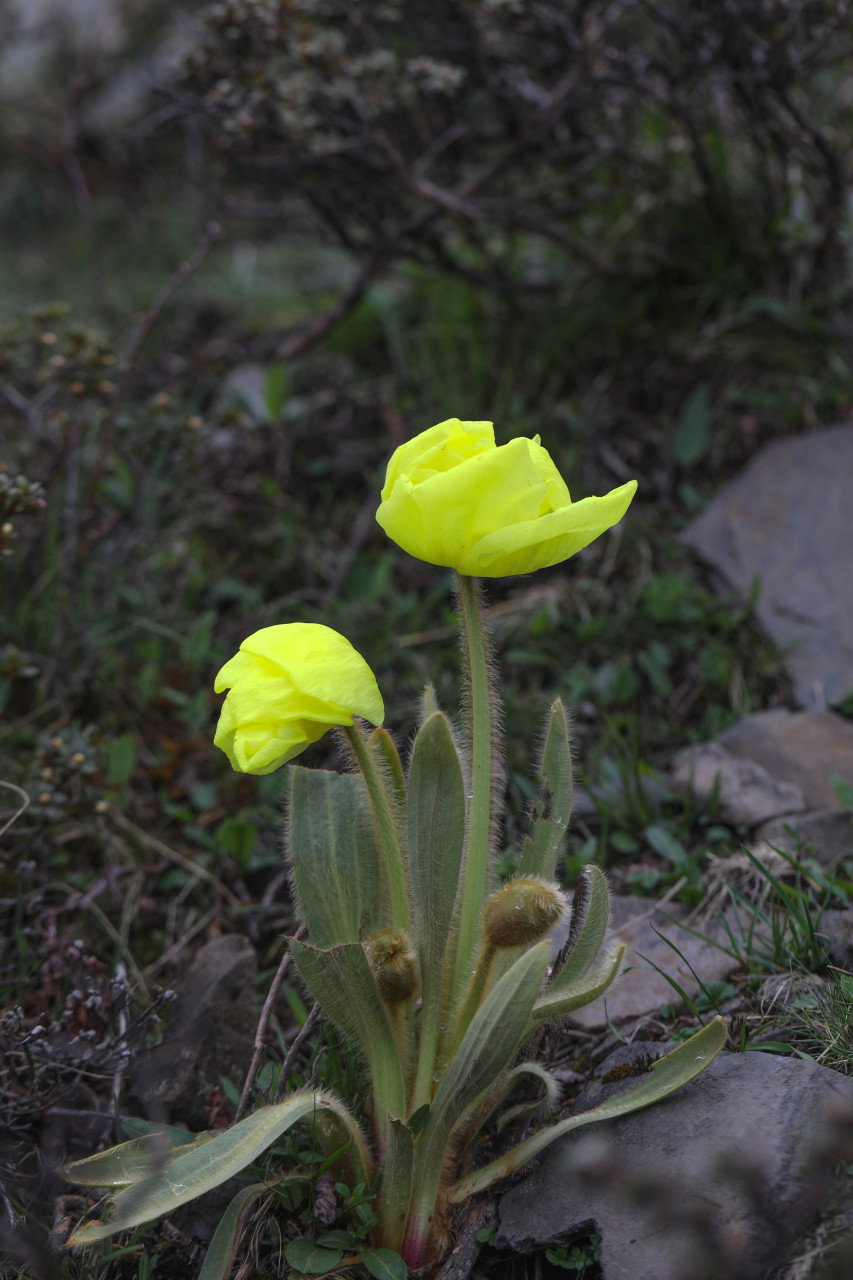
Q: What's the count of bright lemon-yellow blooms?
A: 2